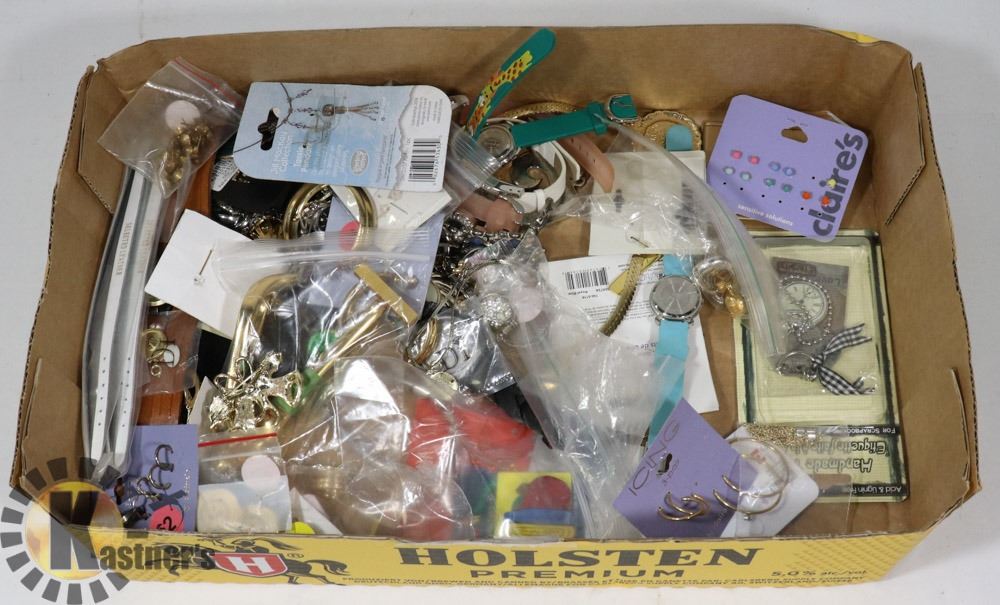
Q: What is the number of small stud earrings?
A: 11